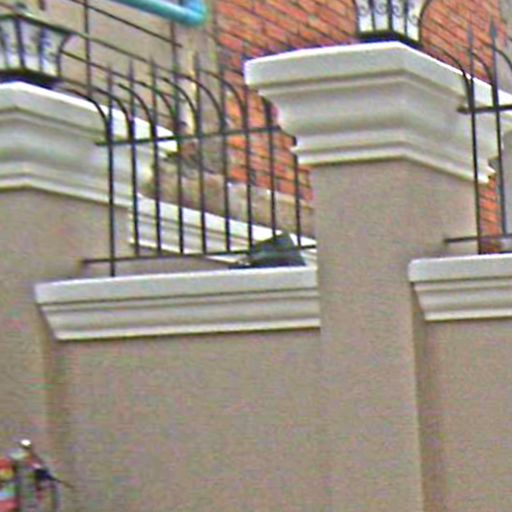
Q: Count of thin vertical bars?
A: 11